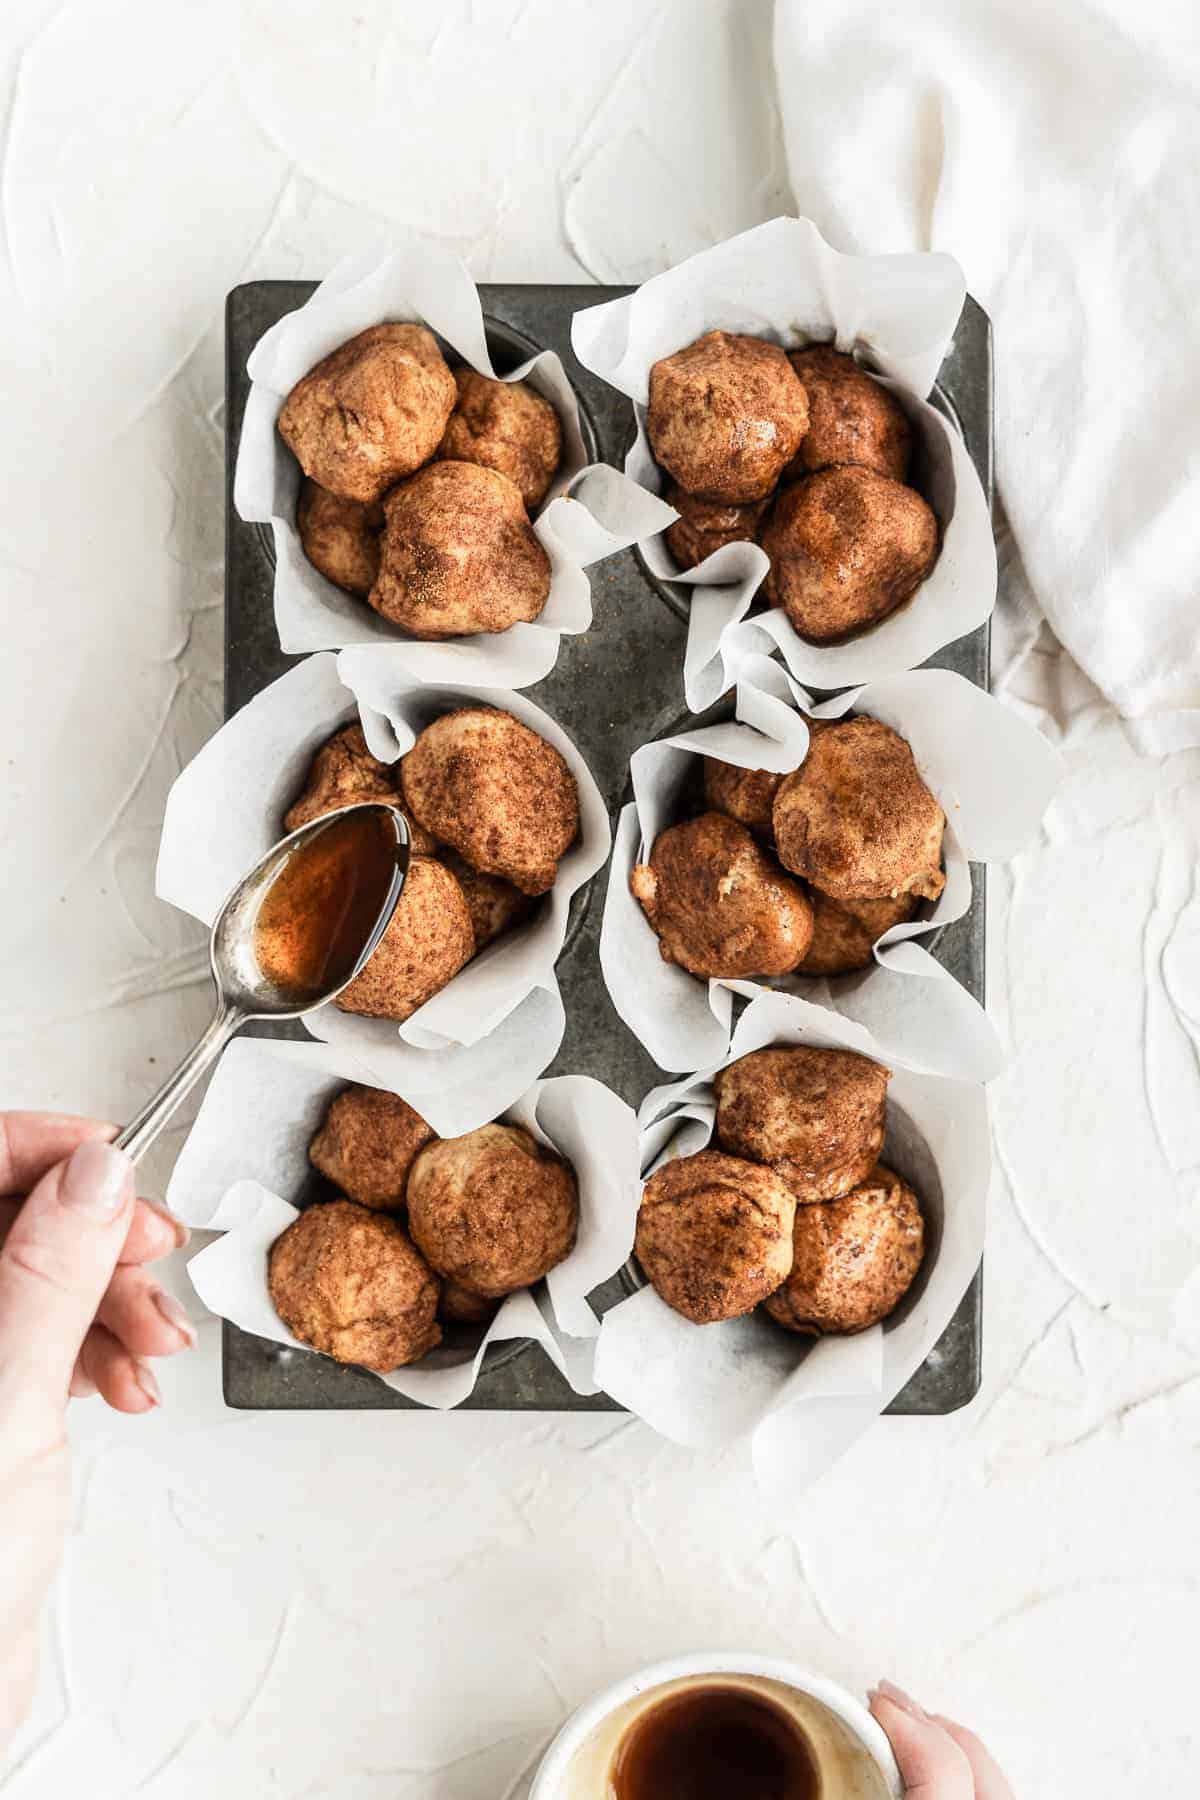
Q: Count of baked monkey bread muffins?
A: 6